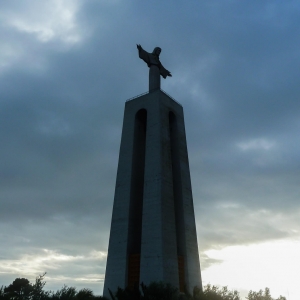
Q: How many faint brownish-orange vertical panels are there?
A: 2